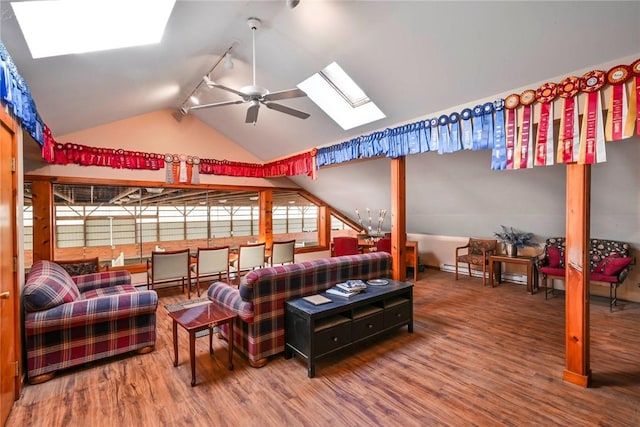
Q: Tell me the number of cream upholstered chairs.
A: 4